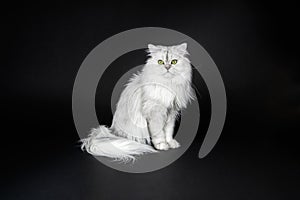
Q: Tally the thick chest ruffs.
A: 1